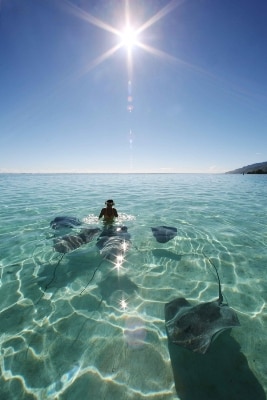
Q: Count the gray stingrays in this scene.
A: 5